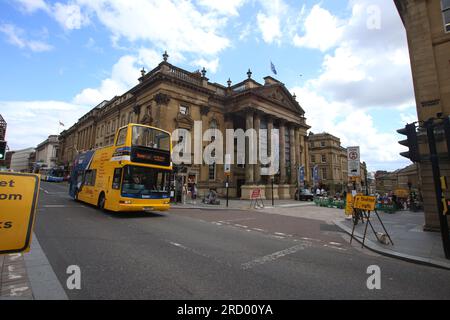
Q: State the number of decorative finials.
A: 6